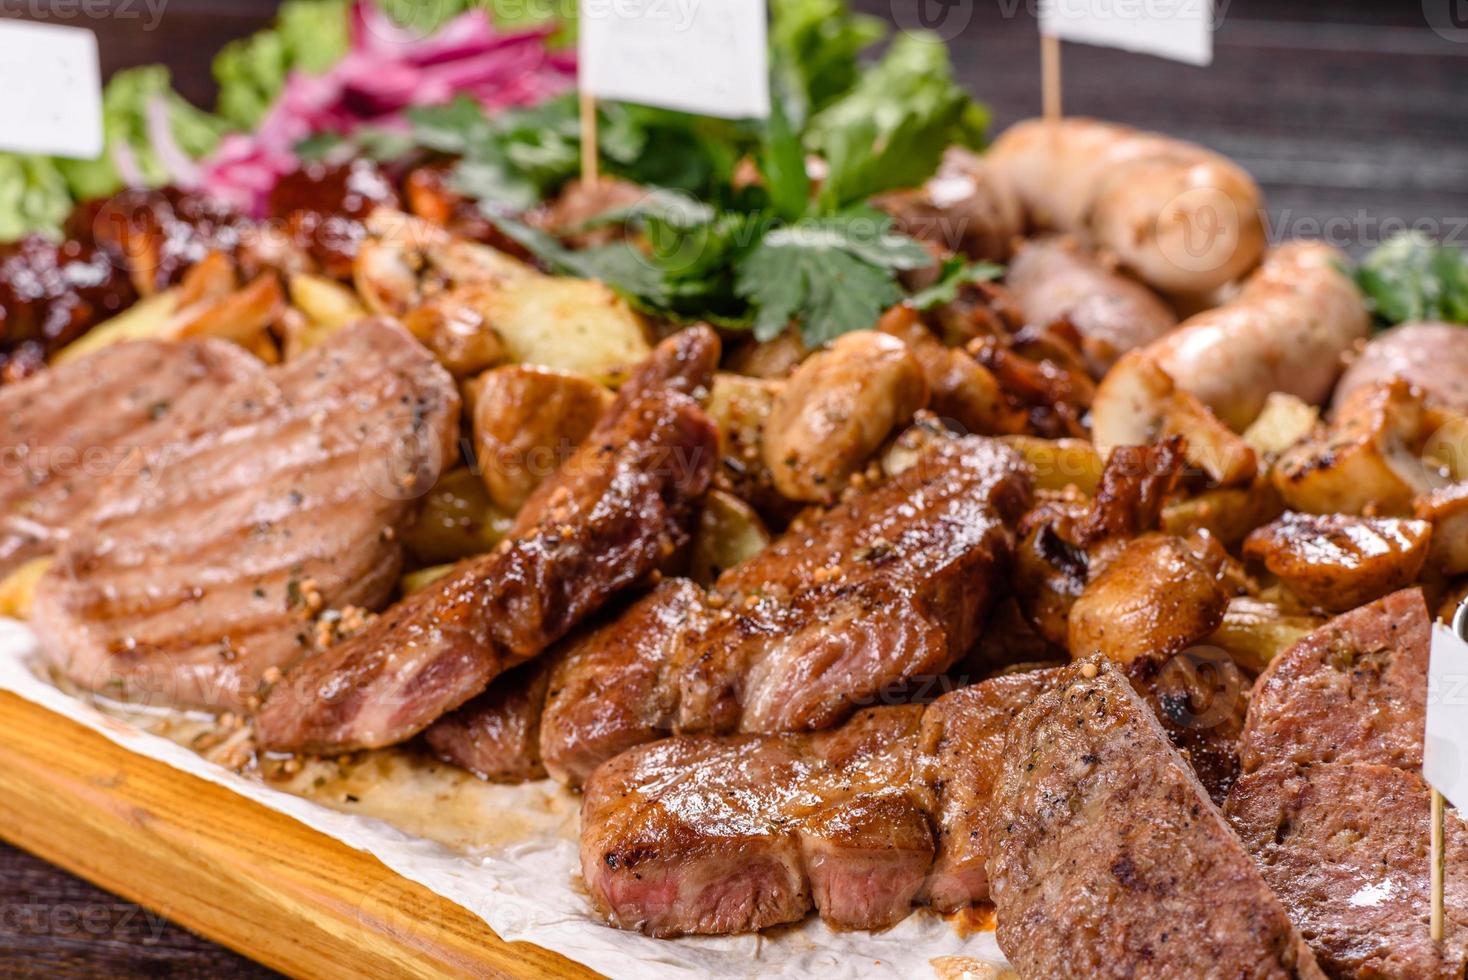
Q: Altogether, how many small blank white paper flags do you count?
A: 4